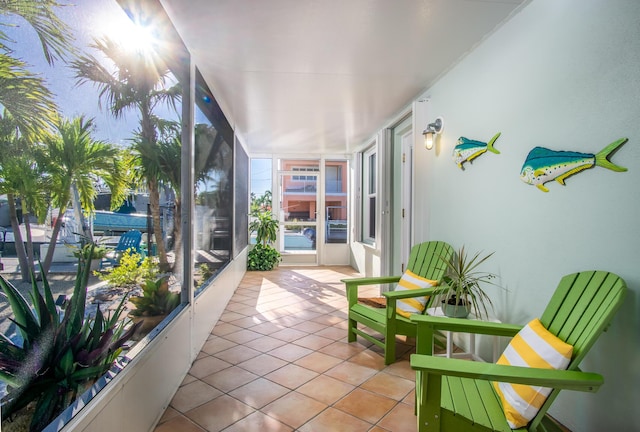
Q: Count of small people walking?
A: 0